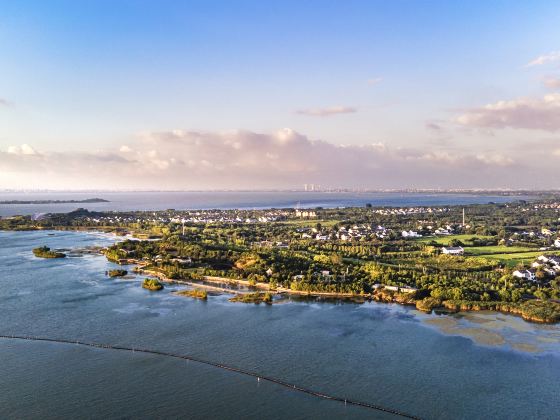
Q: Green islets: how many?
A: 5